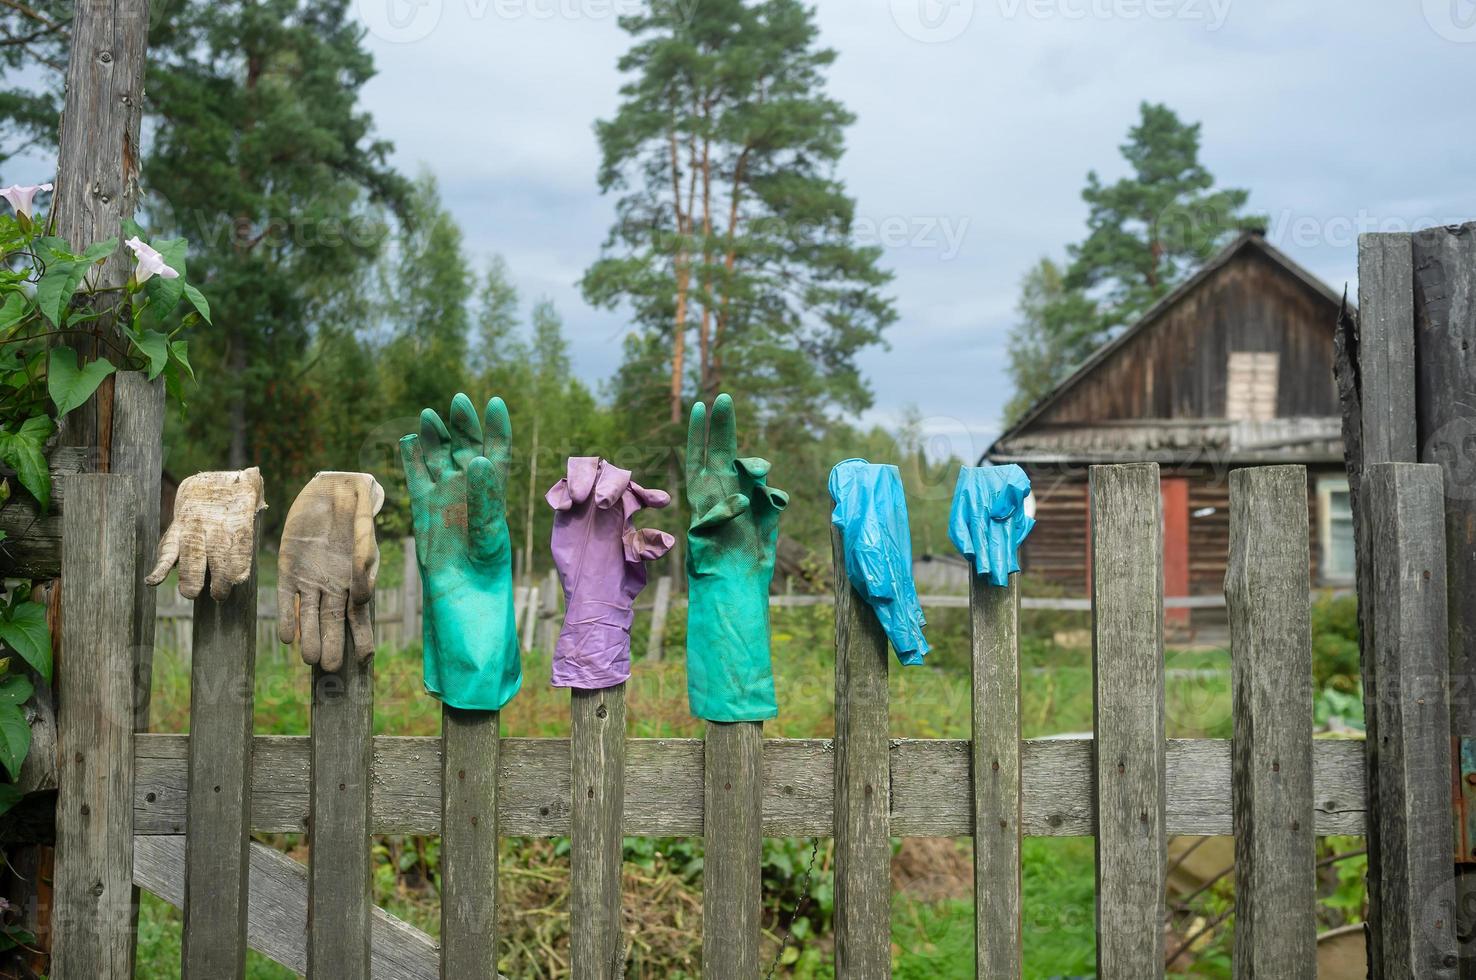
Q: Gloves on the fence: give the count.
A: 7